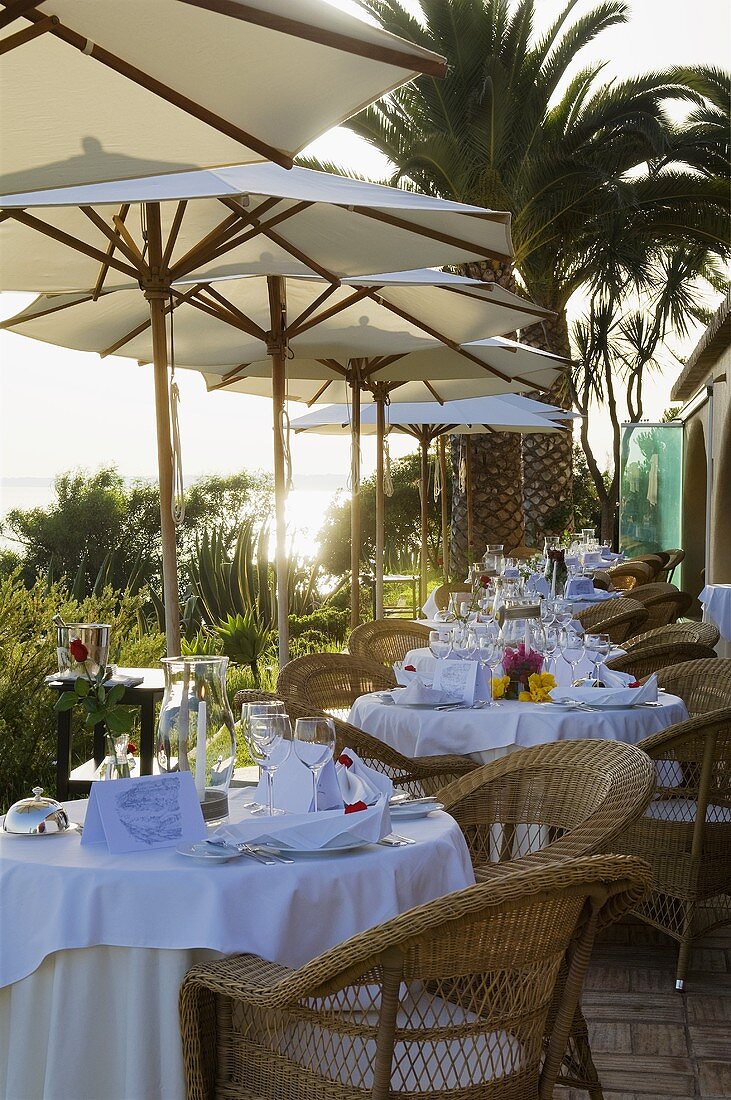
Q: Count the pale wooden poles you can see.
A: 7